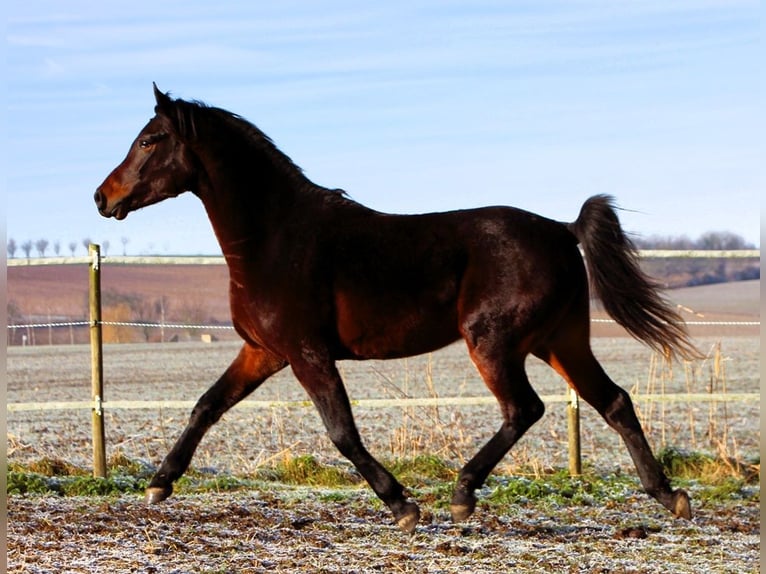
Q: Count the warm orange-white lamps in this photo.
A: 0